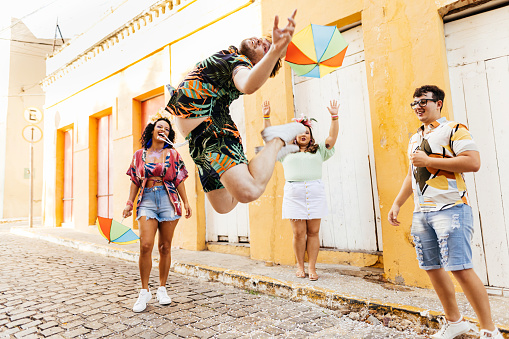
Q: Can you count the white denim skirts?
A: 1